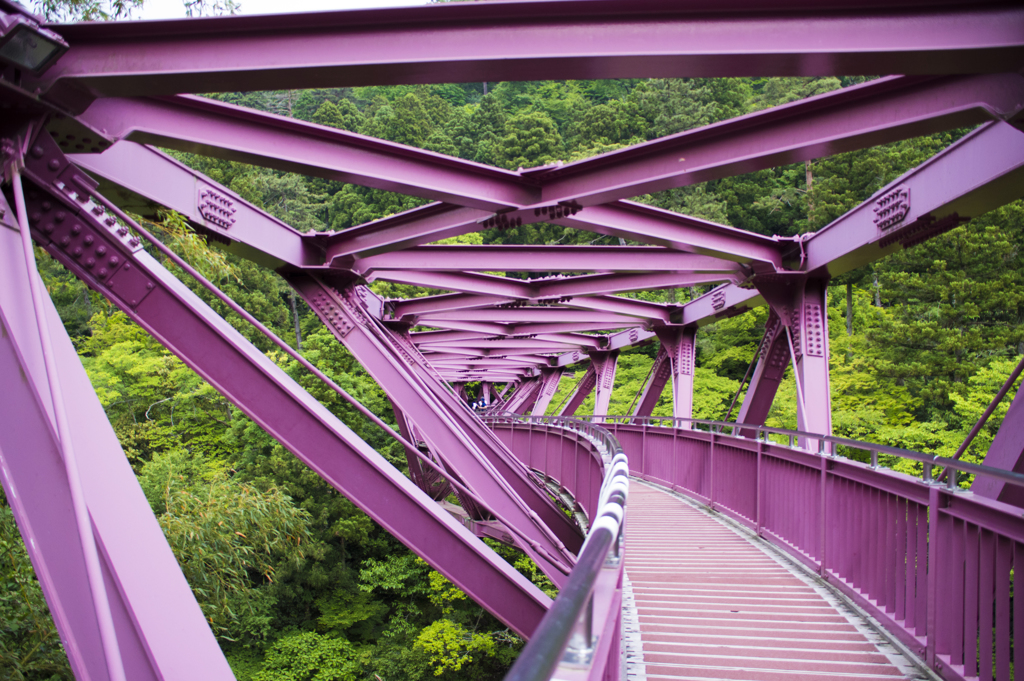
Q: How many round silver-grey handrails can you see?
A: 2